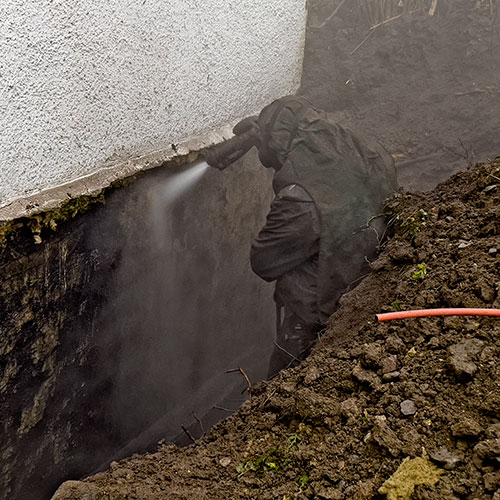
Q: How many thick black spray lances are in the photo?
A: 1